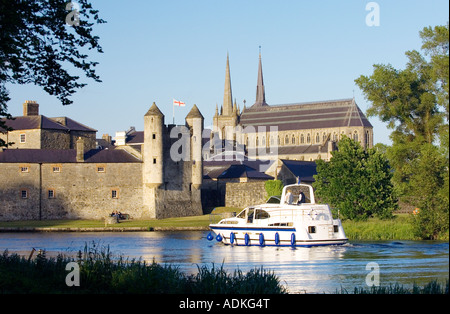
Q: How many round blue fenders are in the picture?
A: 2